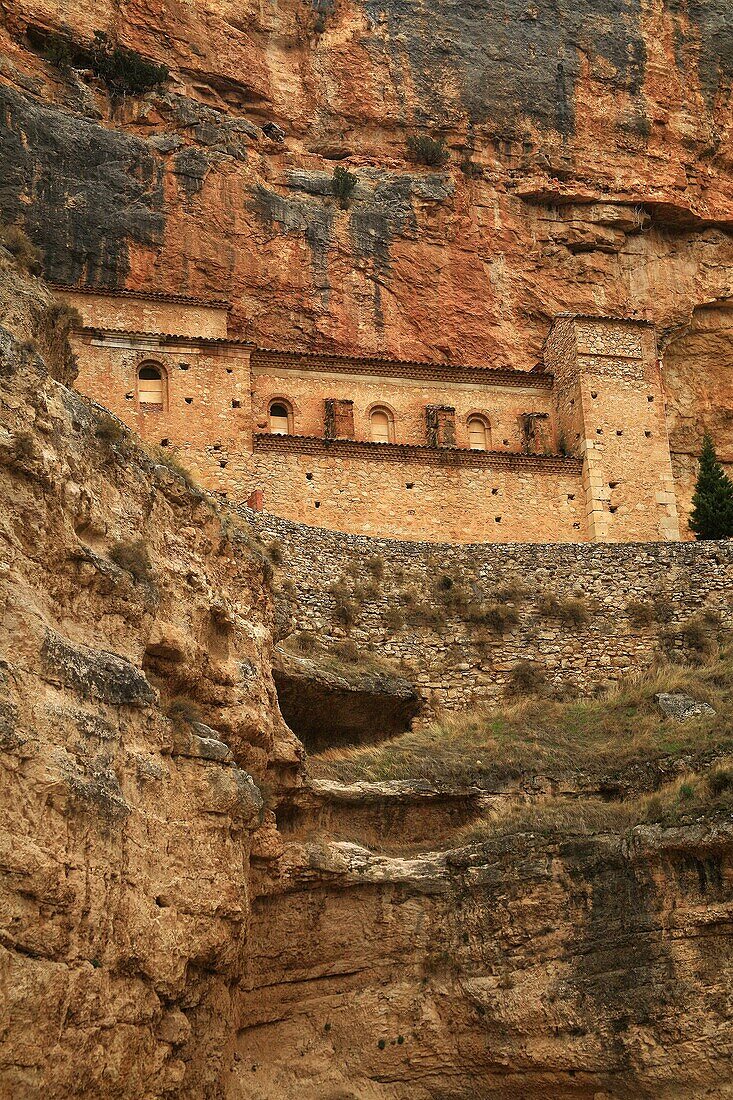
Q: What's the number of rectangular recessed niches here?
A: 3